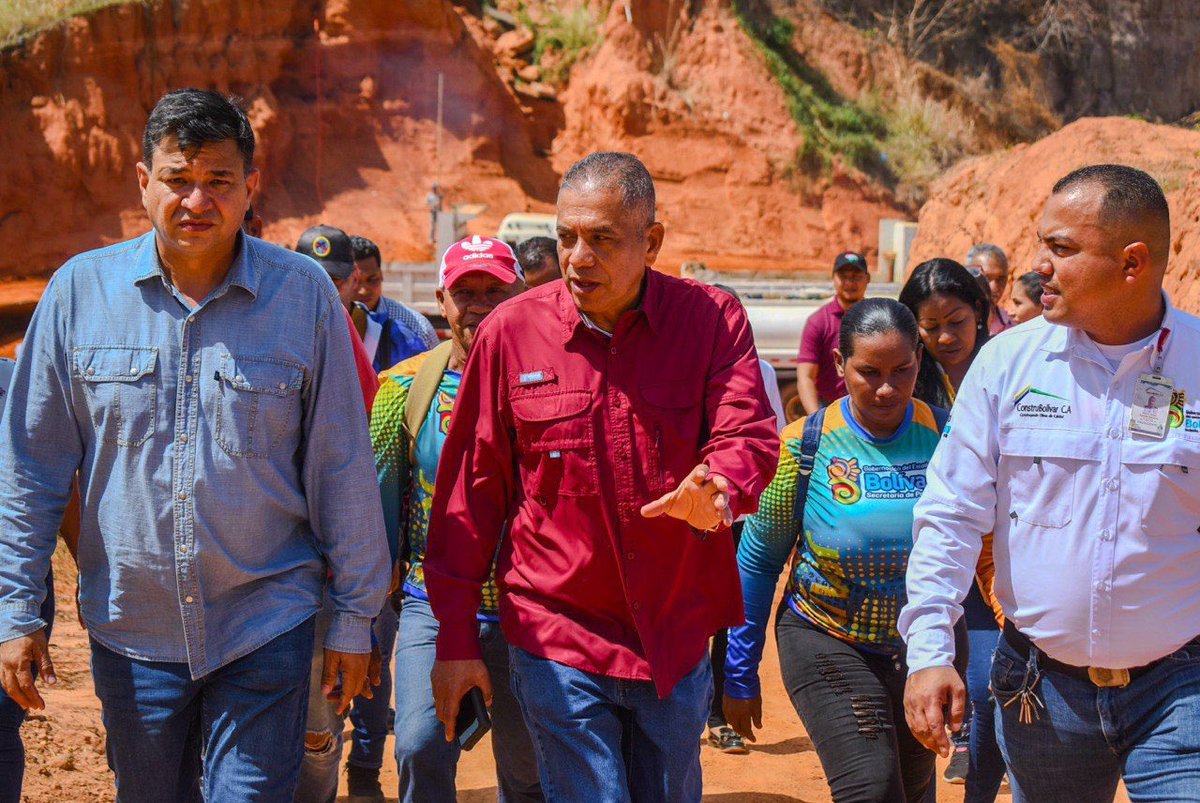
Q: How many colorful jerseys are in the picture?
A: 2